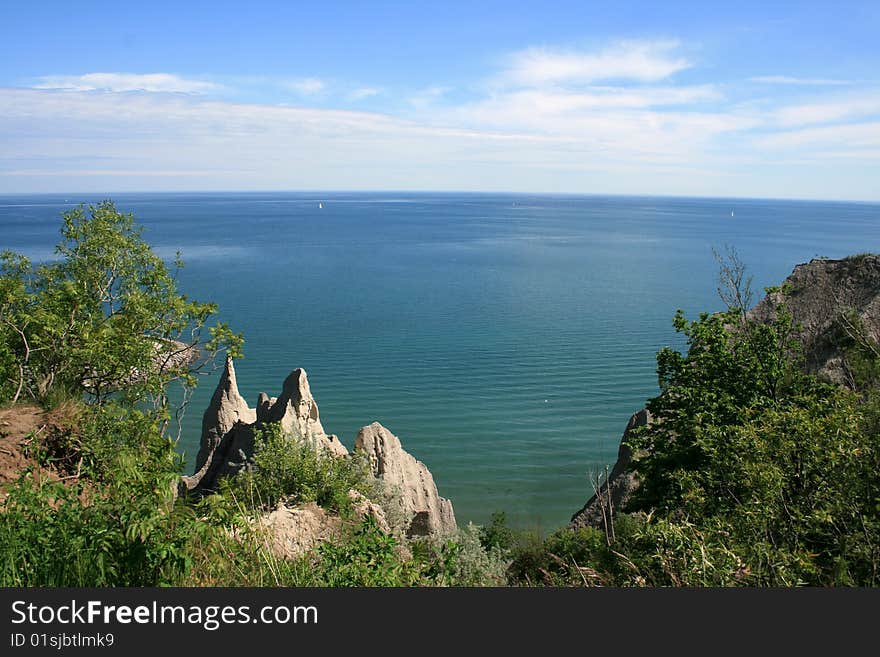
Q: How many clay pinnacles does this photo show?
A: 3